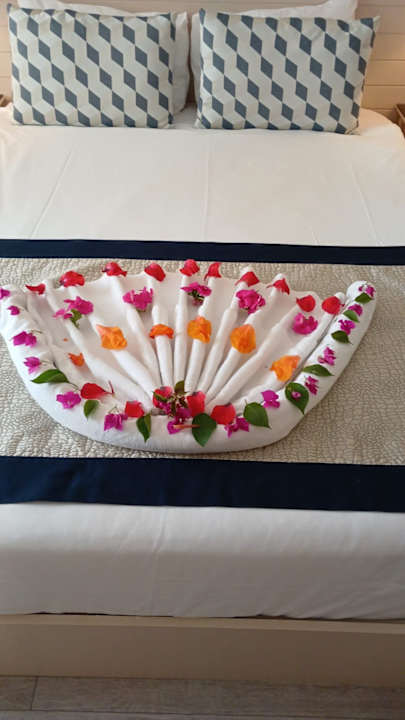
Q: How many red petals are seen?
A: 15